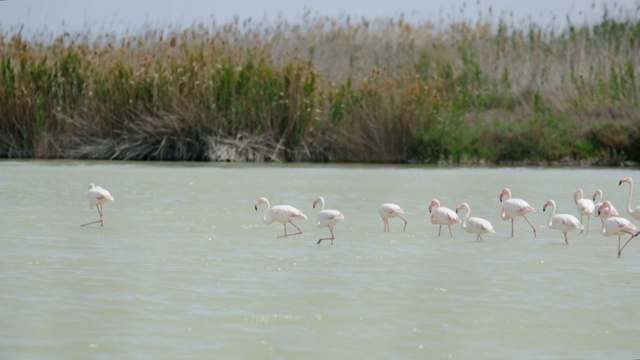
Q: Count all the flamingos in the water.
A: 12